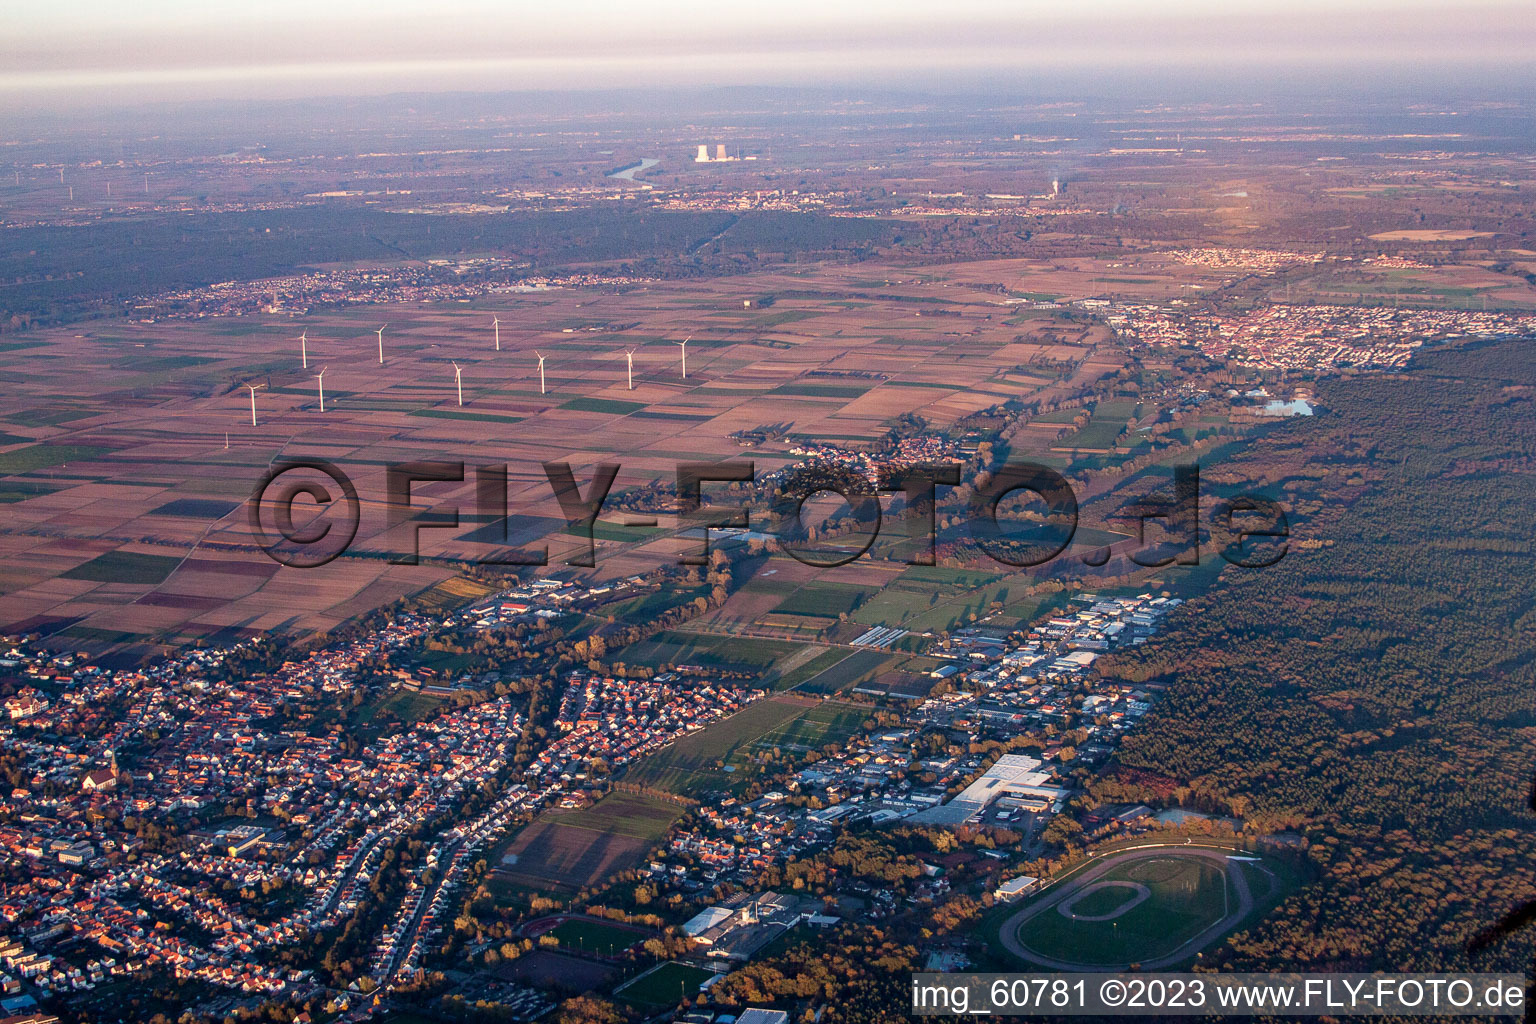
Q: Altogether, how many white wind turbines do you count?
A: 9